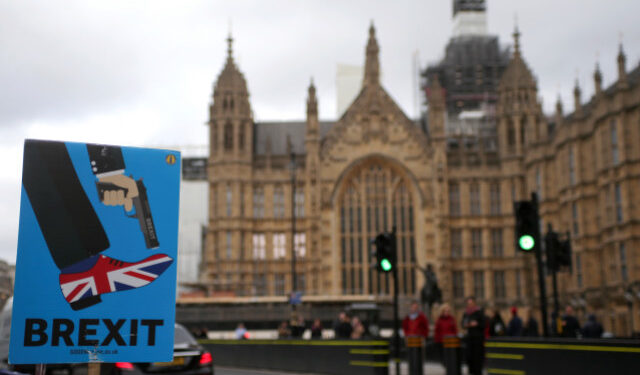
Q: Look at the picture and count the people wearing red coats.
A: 2